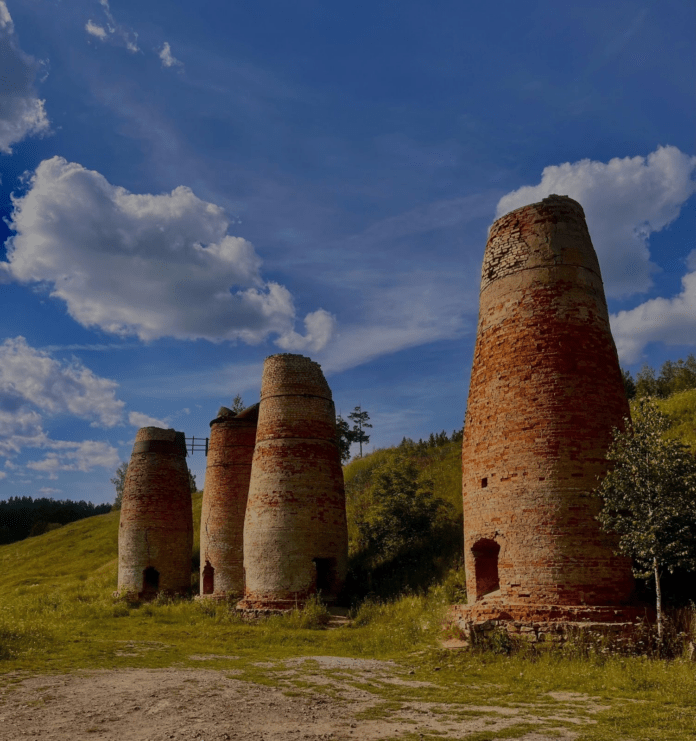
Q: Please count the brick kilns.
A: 4